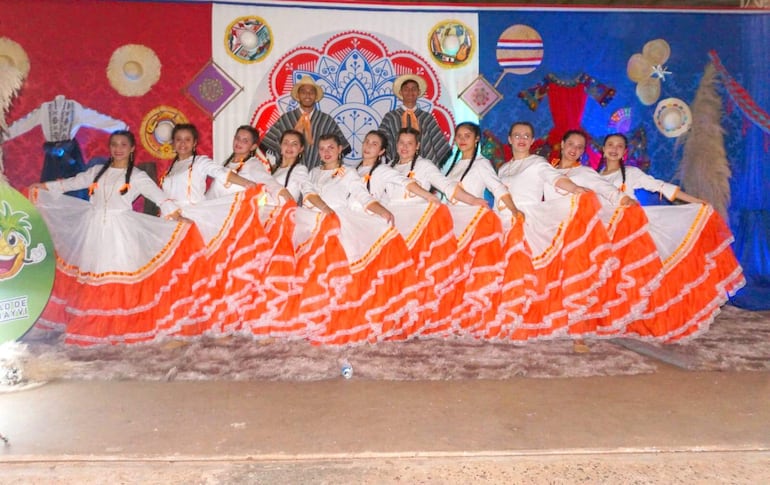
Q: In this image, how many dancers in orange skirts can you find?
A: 11